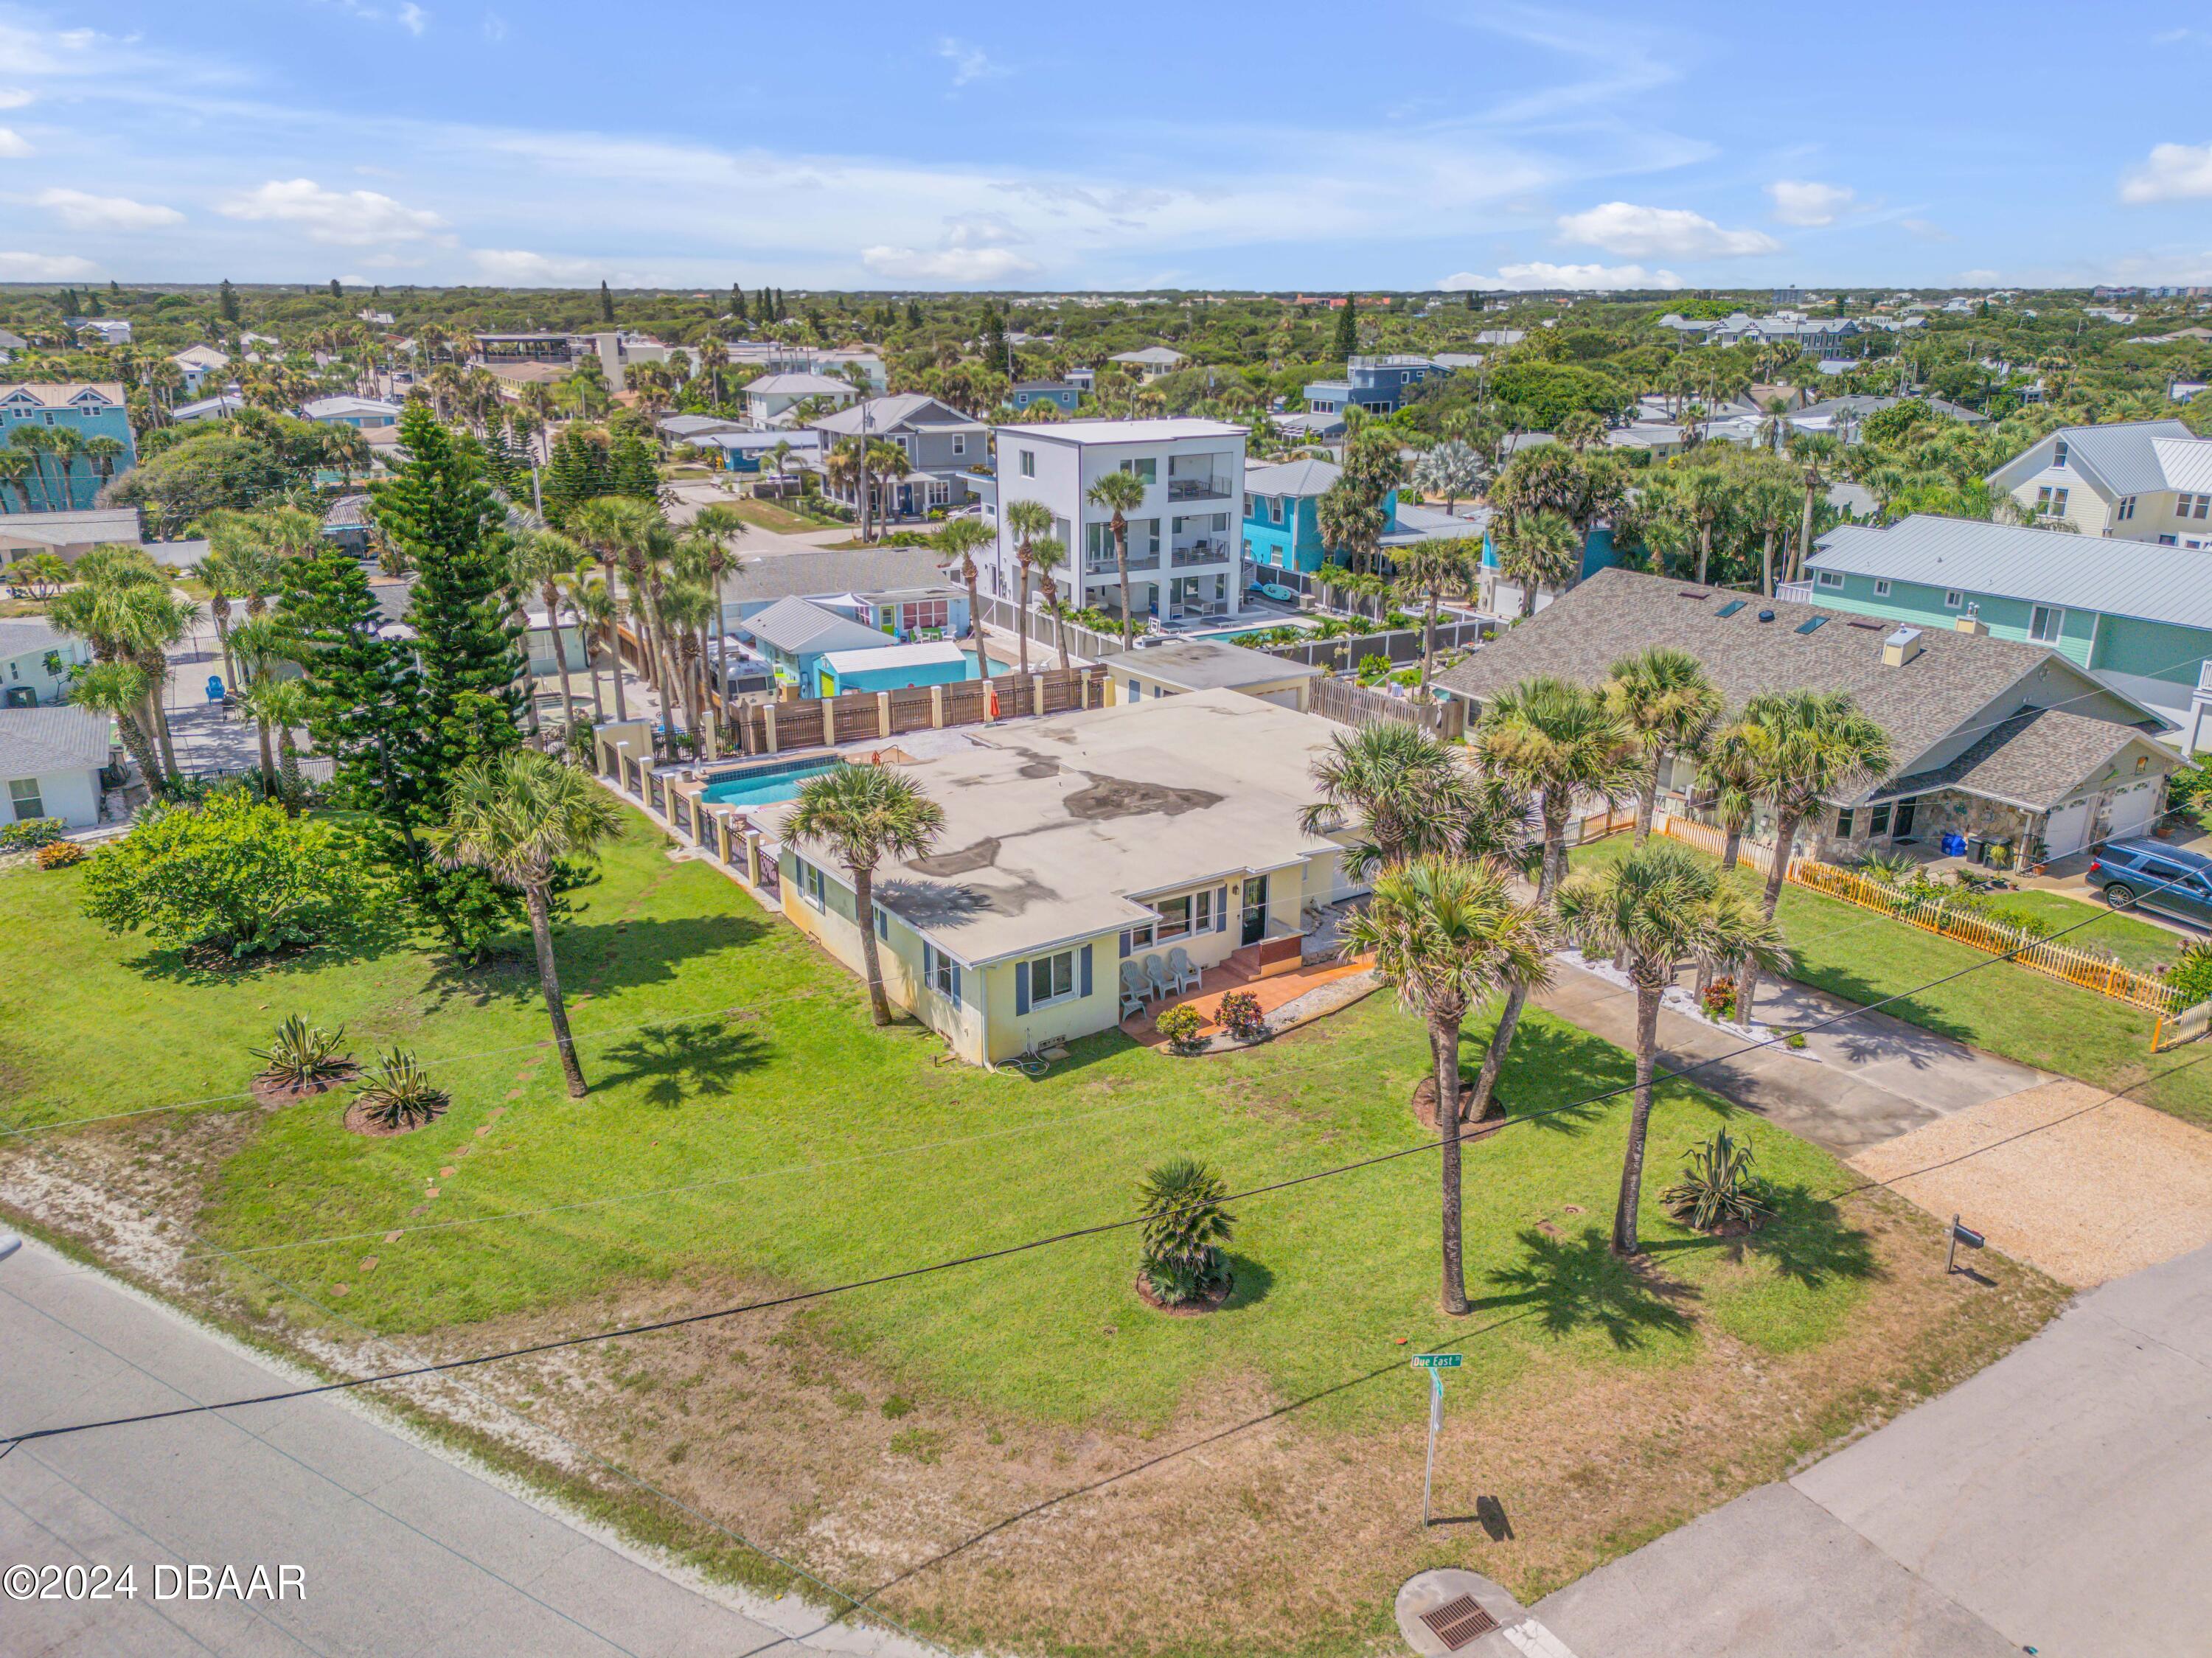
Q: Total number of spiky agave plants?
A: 3